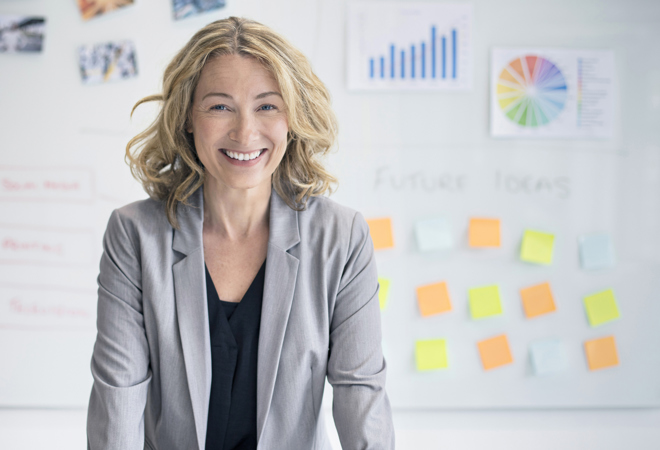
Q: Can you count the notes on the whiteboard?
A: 14